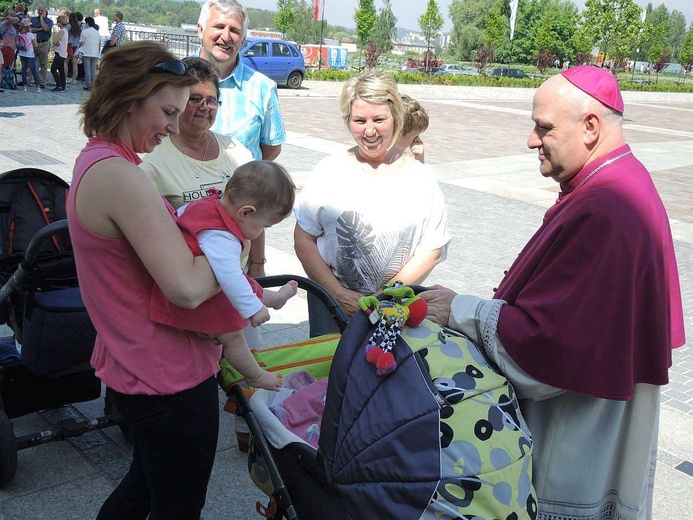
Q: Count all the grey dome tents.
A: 0